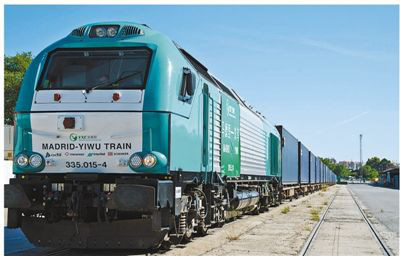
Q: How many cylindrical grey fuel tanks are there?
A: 1